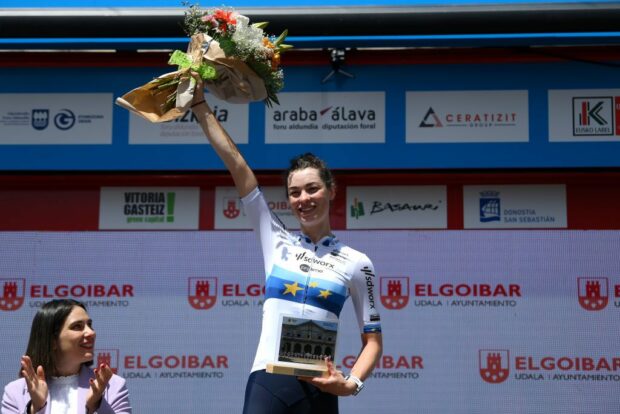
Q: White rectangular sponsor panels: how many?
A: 9